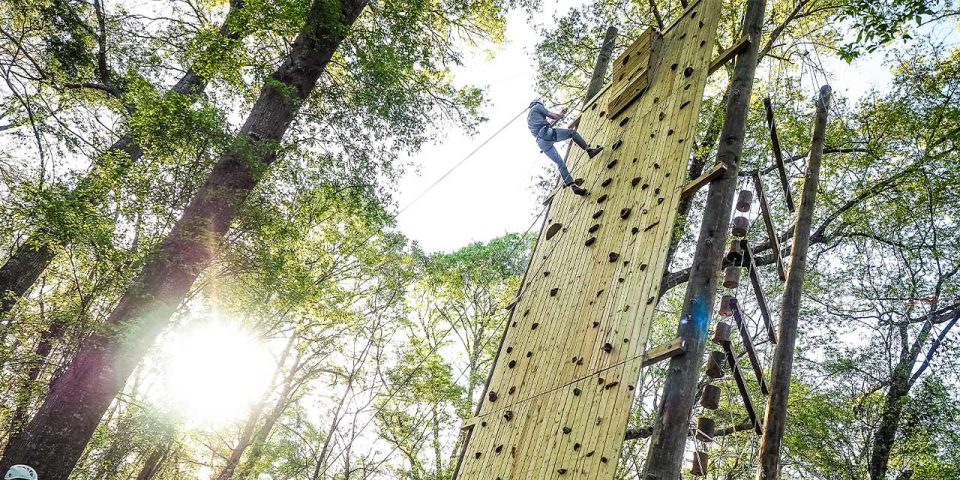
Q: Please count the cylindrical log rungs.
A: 10